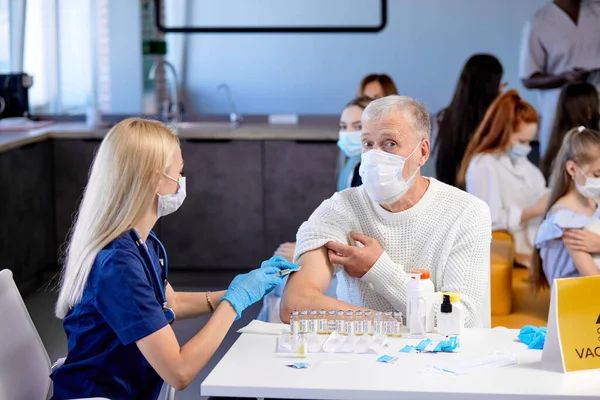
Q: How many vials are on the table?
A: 13